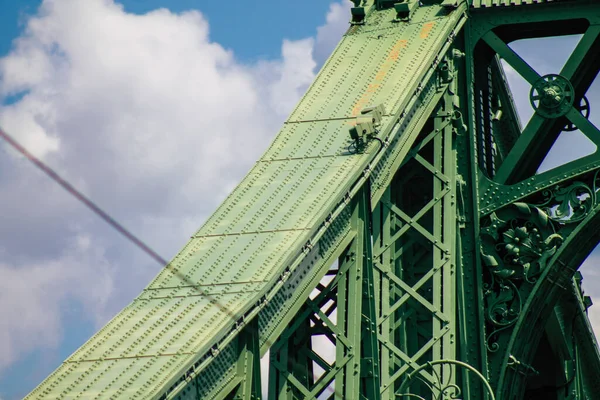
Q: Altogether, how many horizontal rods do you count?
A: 6